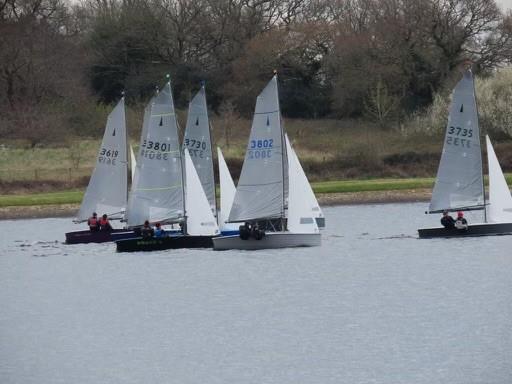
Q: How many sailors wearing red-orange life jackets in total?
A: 2